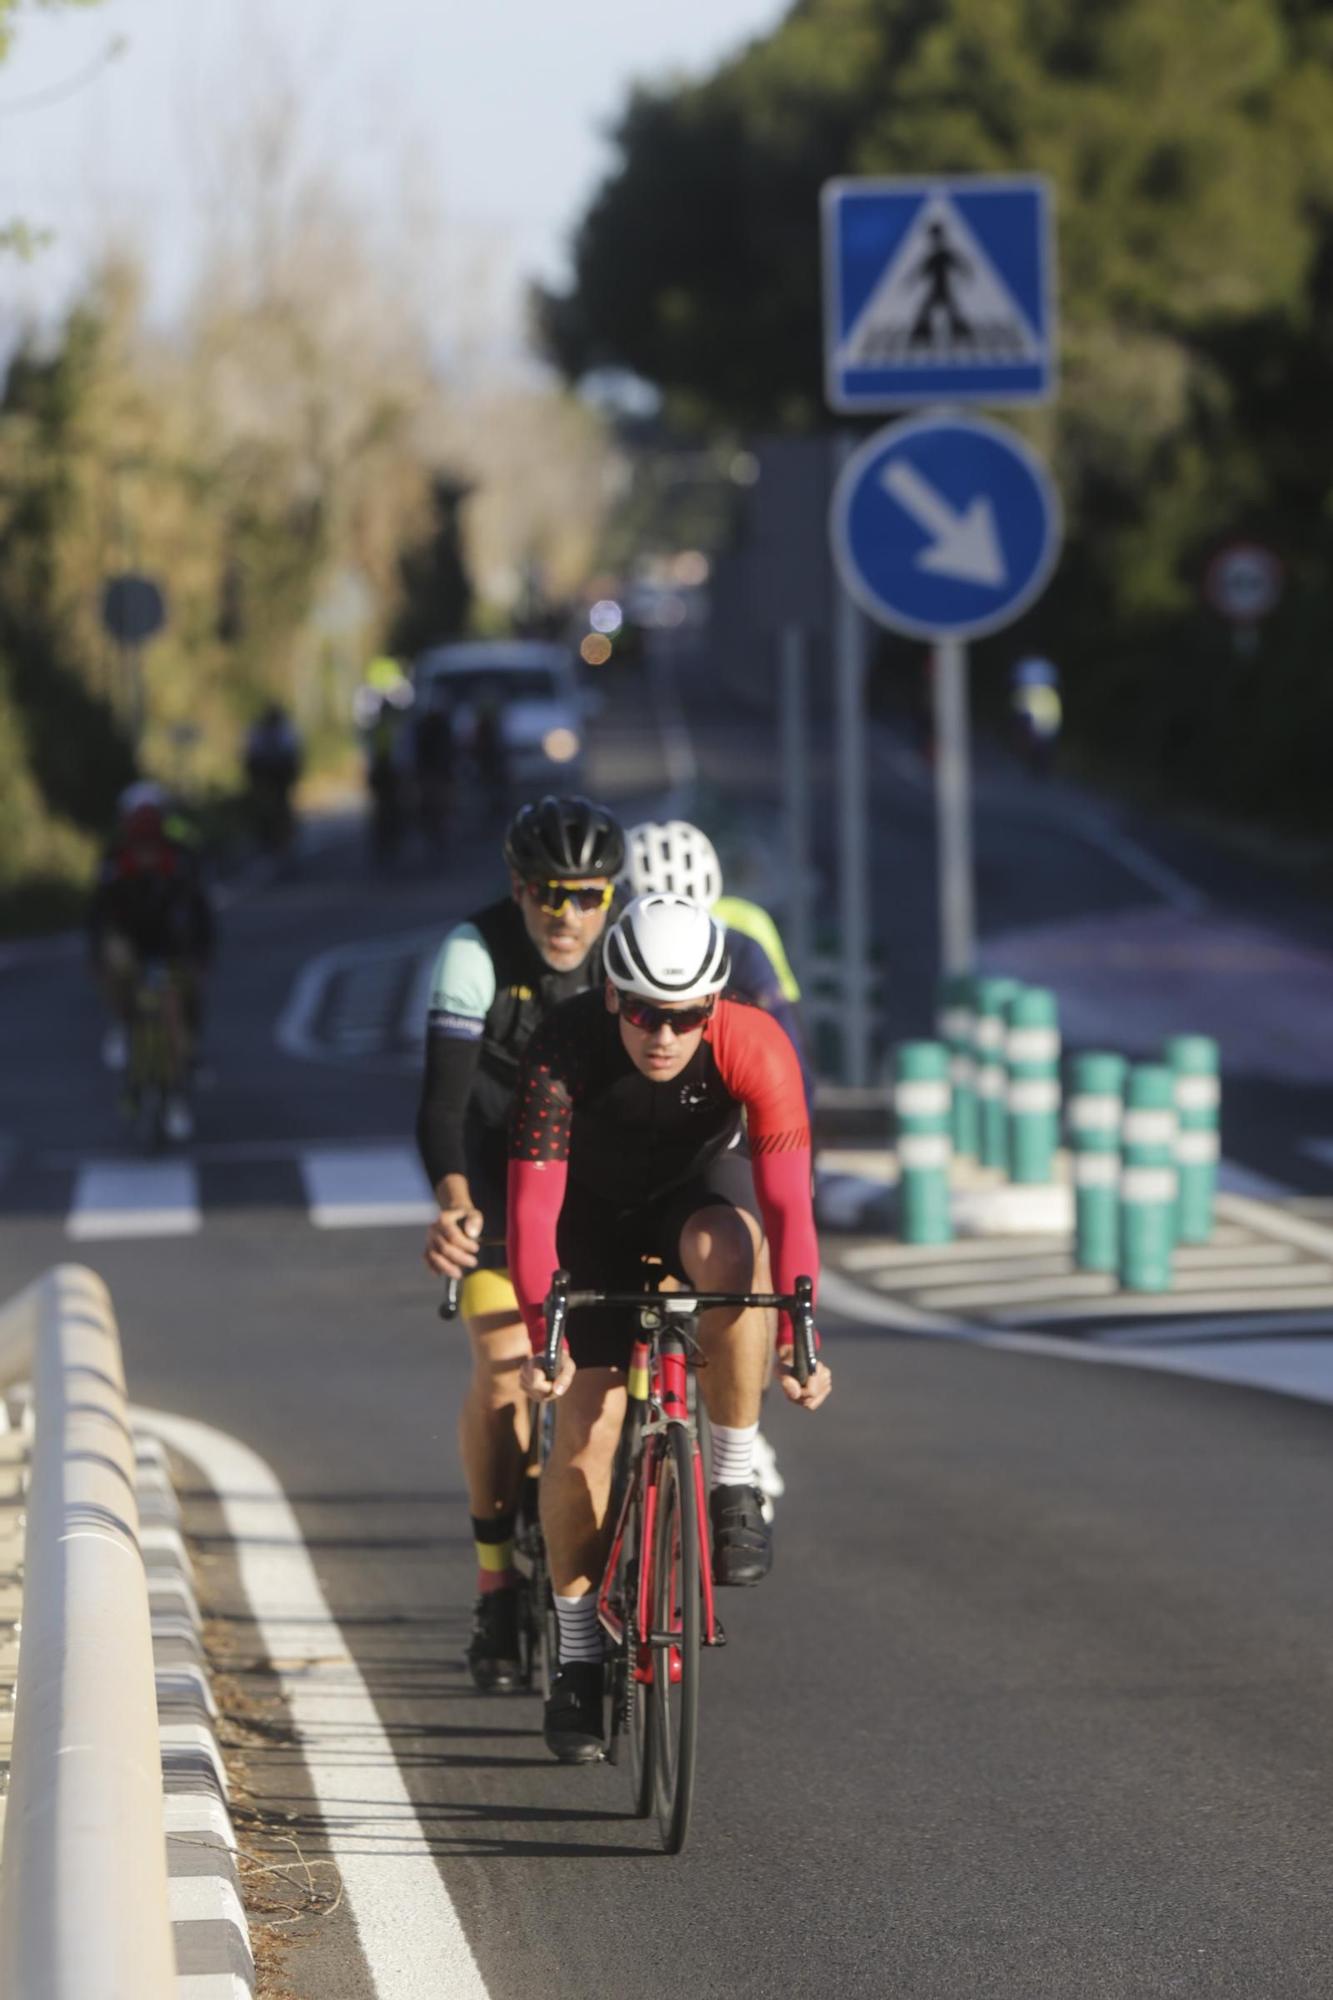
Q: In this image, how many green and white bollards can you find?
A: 7